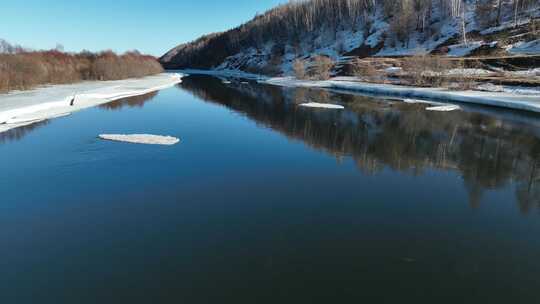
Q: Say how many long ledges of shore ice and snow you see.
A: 2